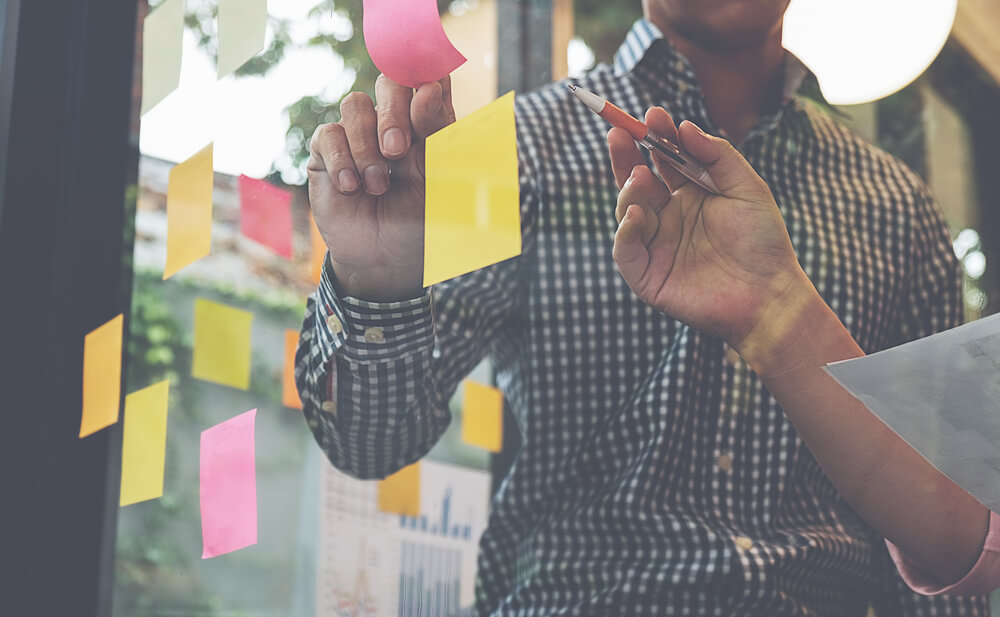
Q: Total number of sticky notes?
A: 14